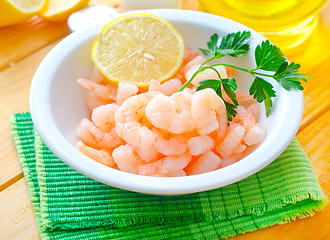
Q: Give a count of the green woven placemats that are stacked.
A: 2